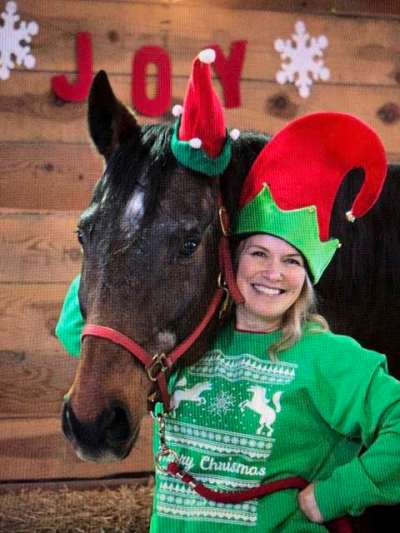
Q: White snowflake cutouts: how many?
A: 2